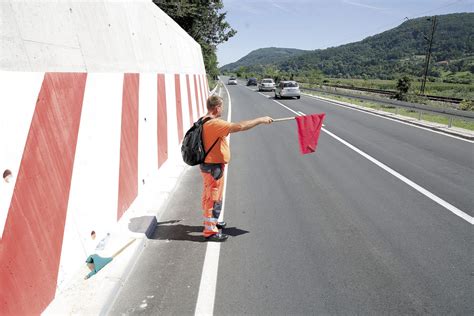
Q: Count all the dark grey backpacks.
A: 1